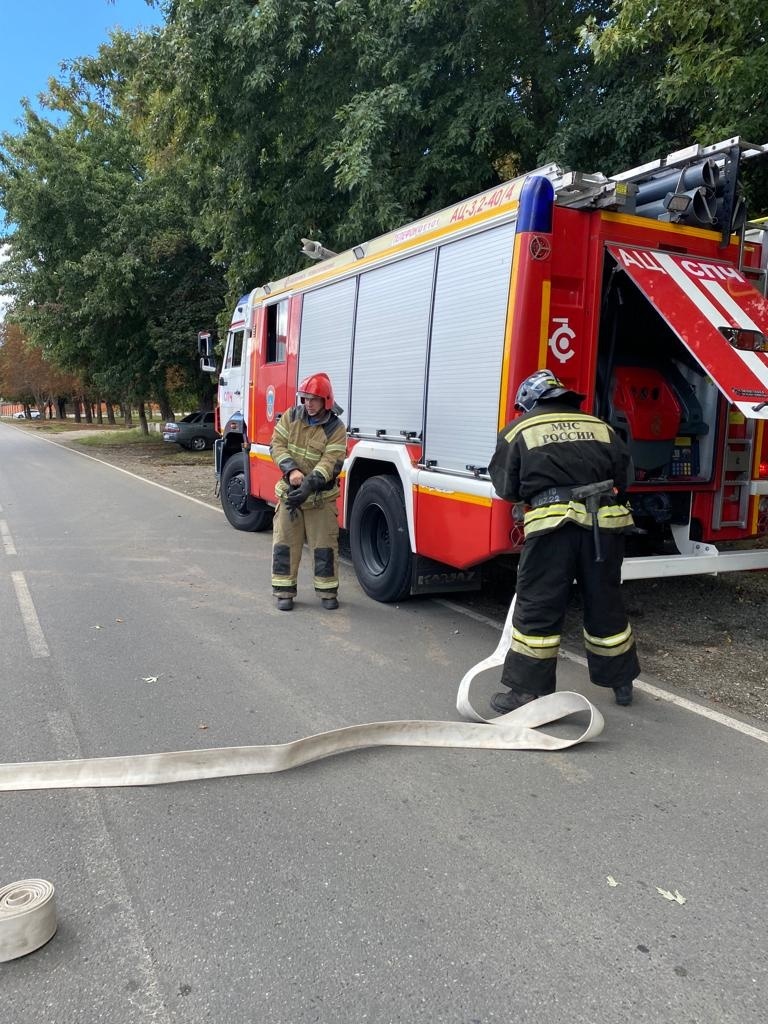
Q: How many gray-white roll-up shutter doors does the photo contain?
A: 3